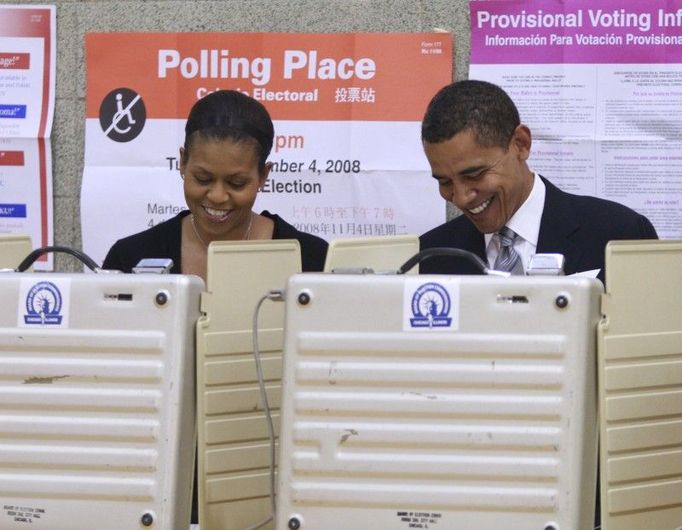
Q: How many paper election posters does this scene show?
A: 3